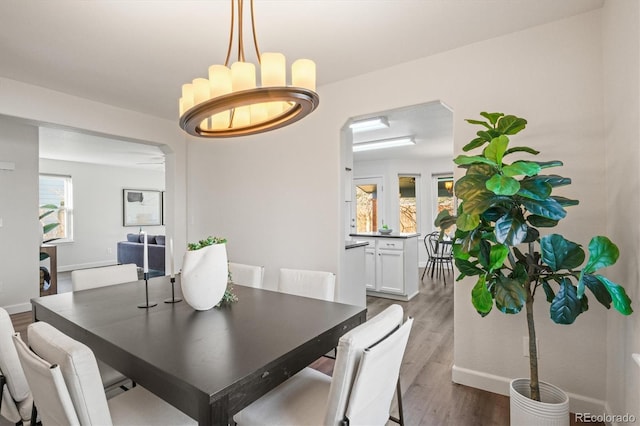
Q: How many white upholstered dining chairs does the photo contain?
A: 6